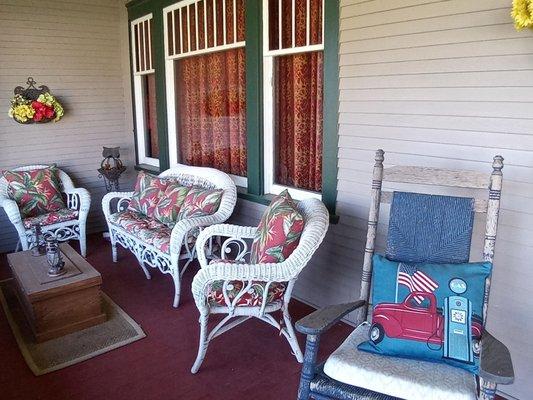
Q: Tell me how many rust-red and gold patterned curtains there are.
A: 3